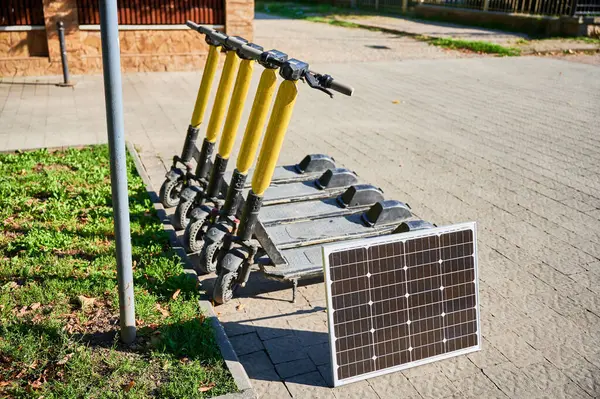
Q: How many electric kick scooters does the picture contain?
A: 5